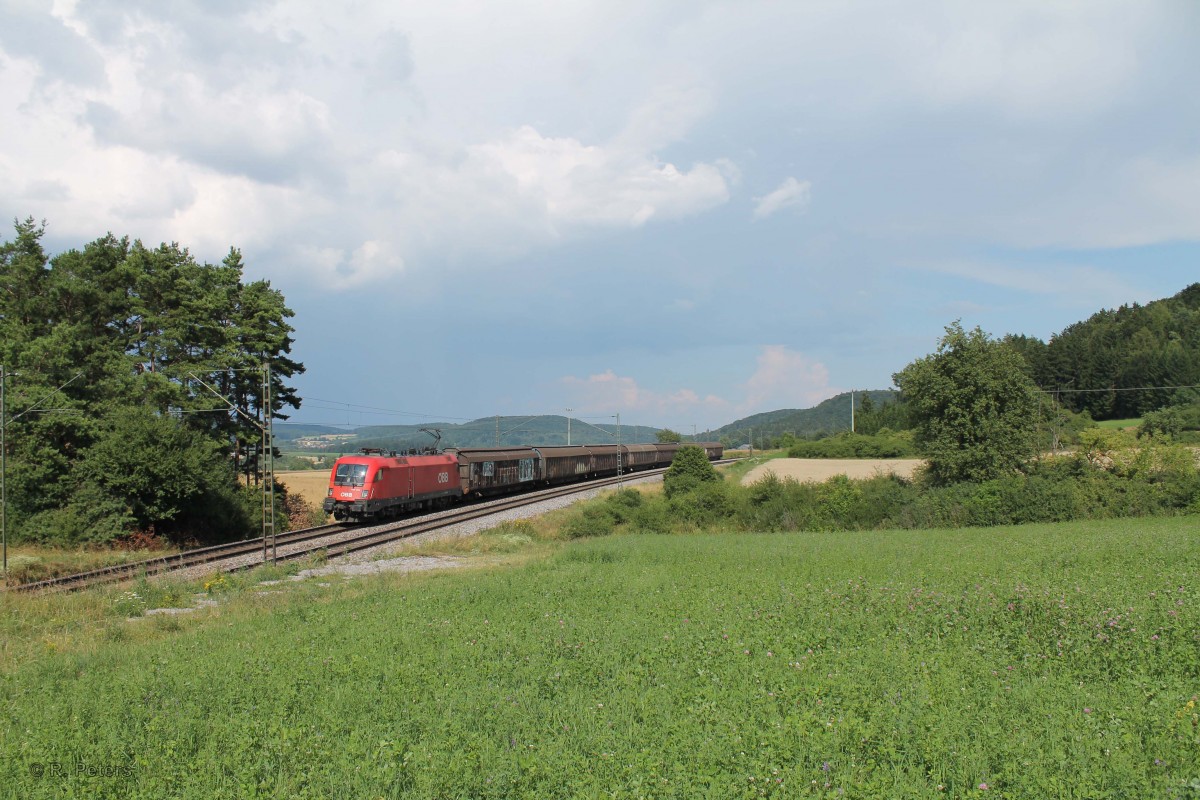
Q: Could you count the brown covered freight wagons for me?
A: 7